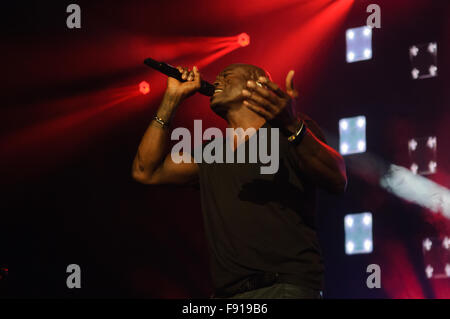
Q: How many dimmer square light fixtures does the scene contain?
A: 3